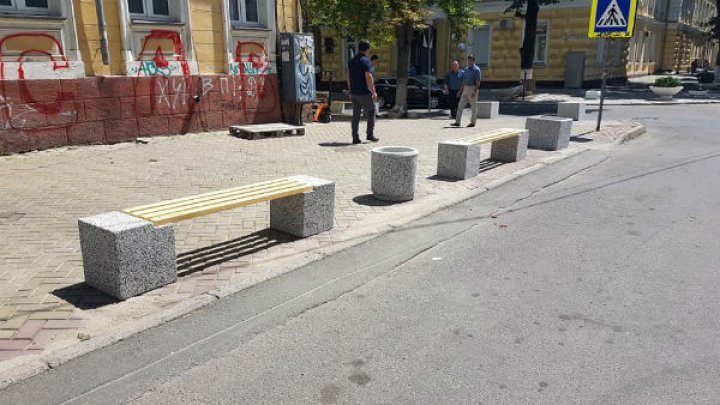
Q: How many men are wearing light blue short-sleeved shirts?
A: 2